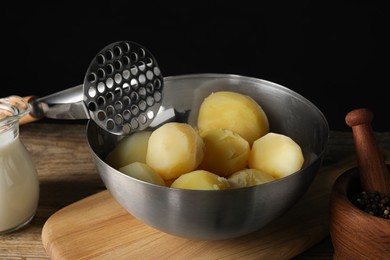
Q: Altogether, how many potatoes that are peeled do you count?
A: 8